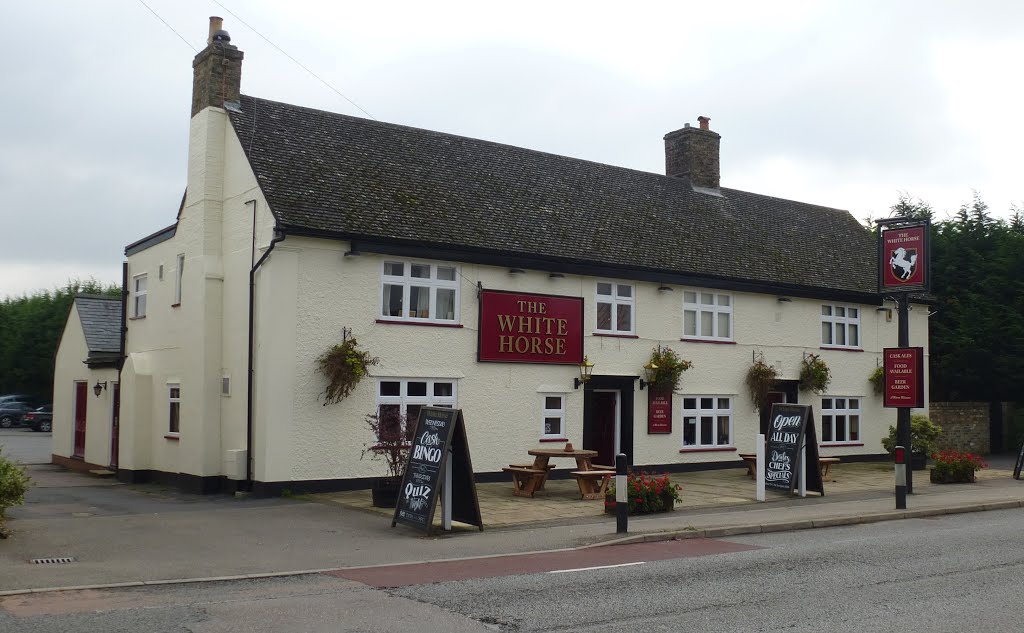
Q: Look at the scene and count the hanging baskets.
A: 5